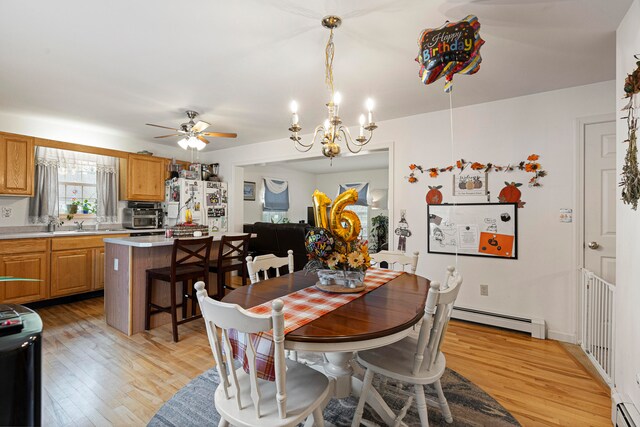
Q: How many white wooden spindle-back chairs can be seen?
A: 4